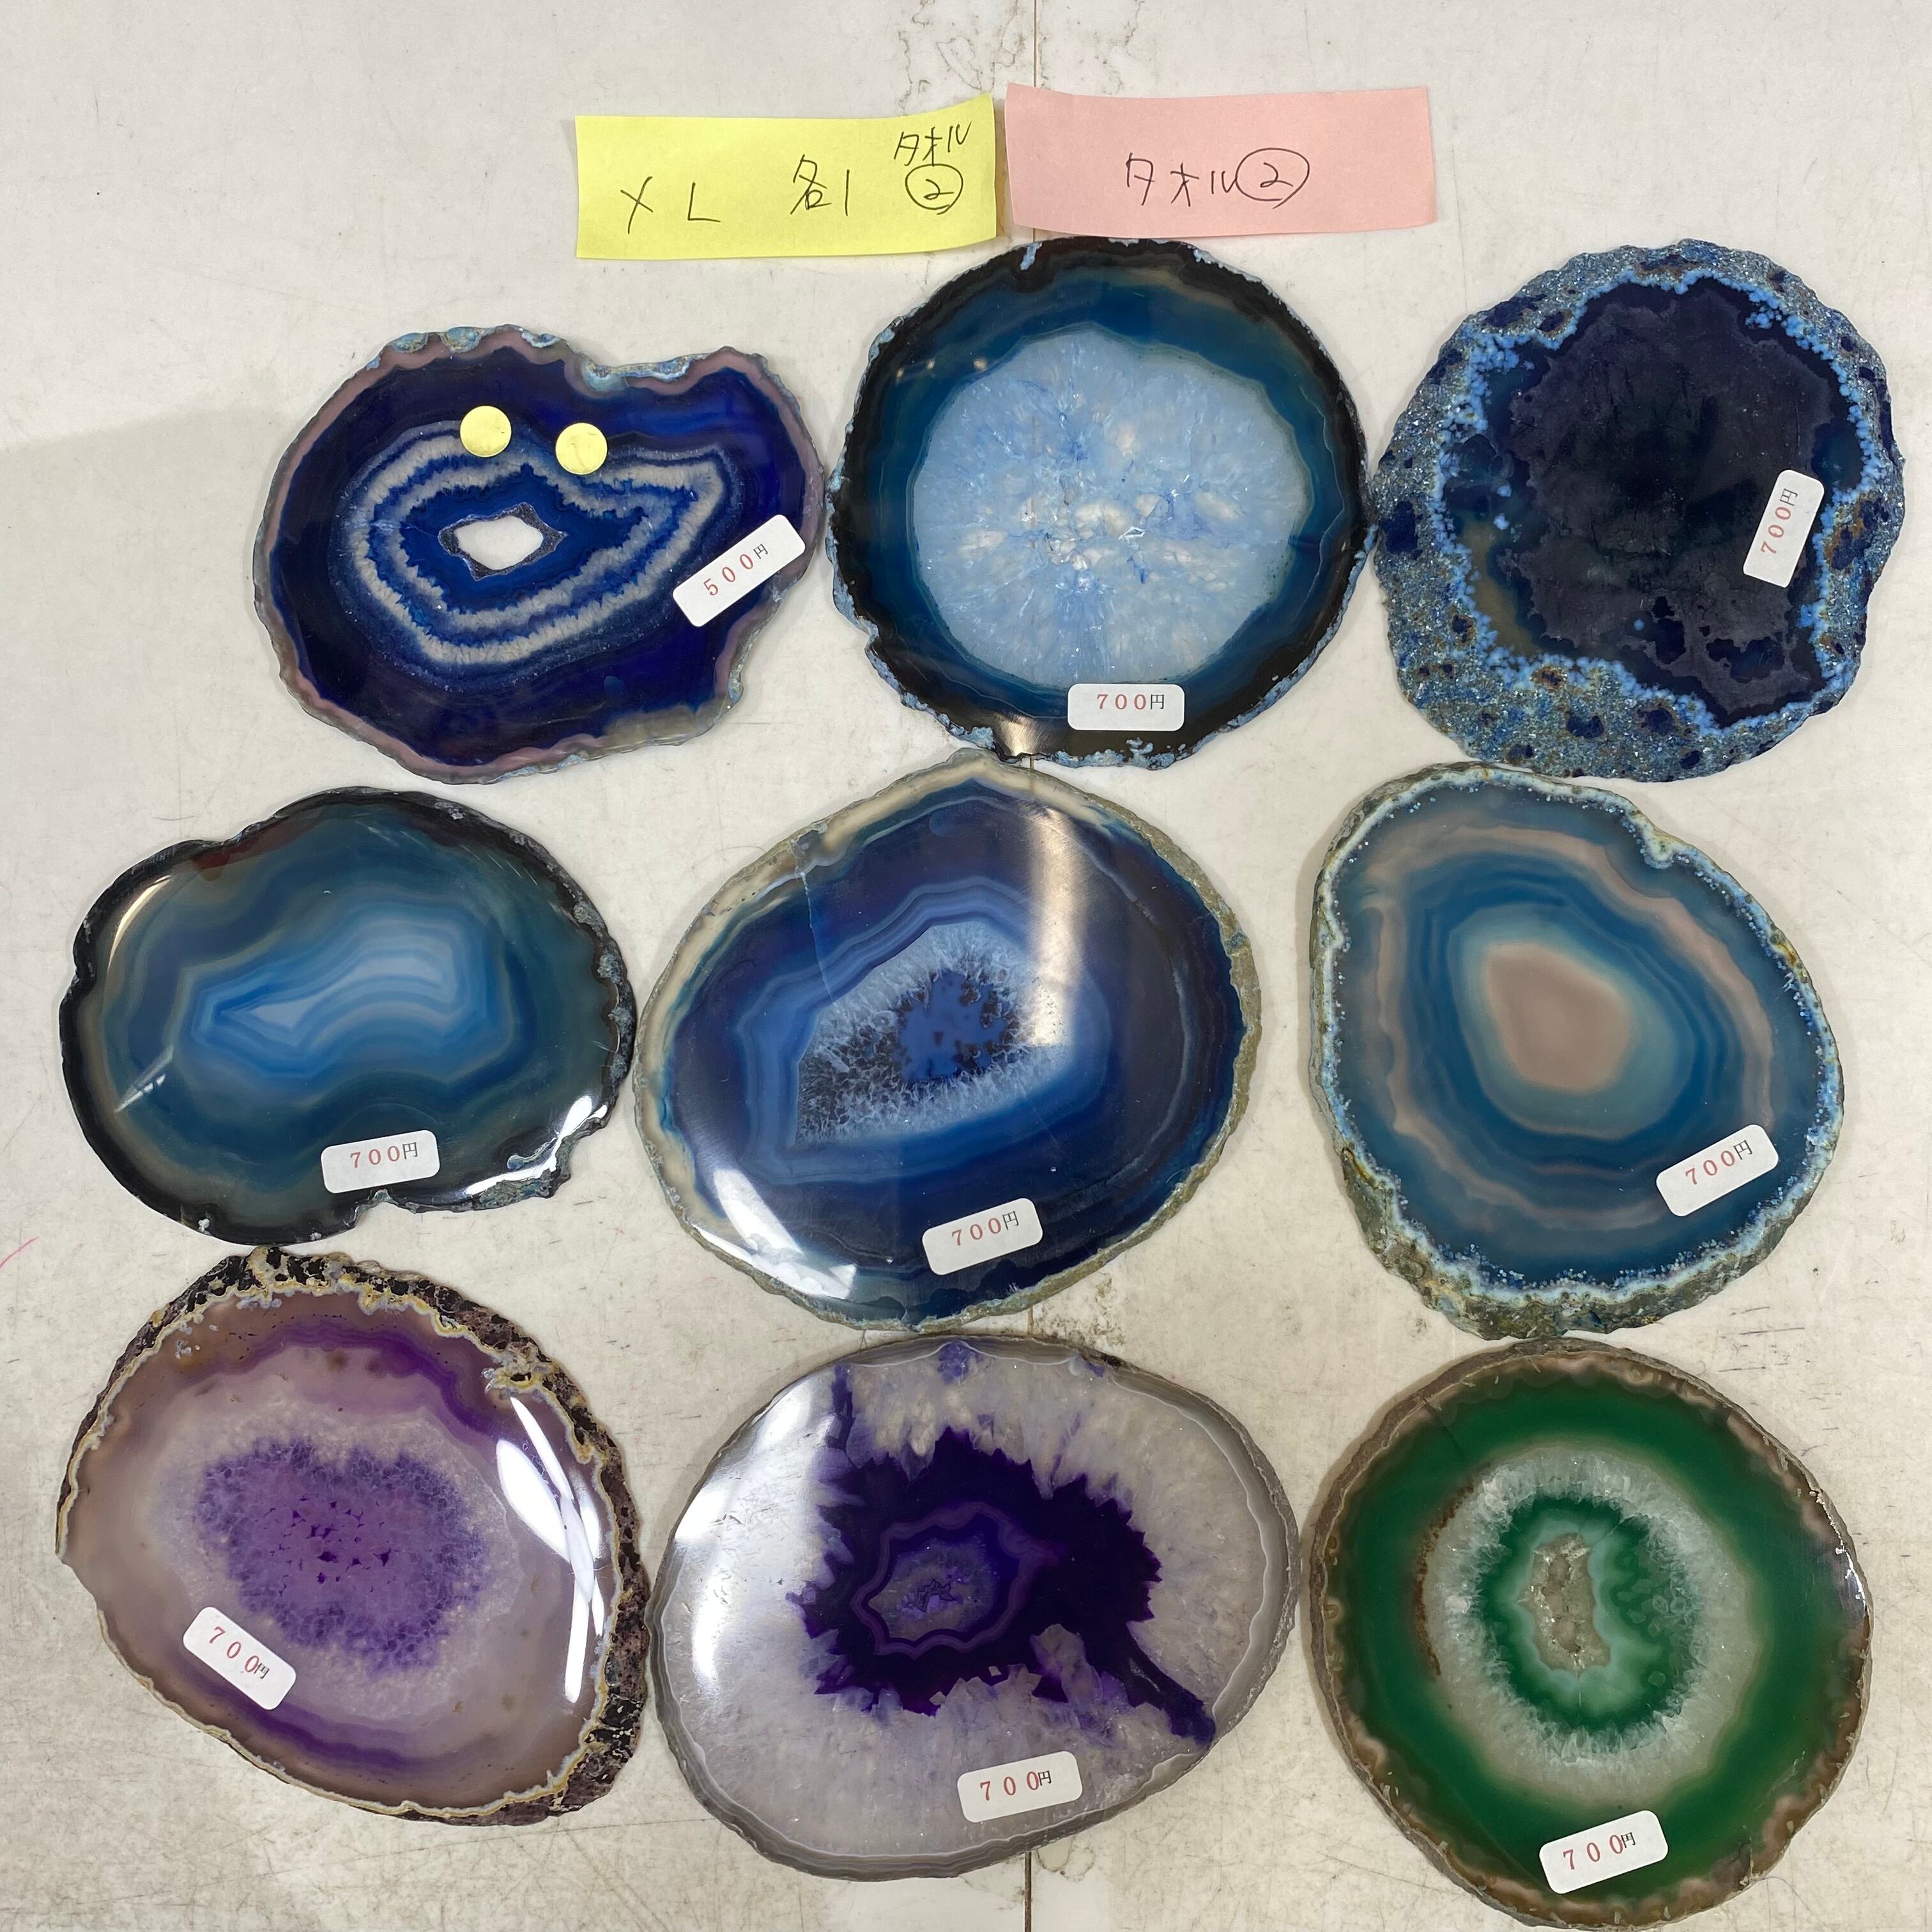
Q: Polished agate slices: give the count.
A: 9